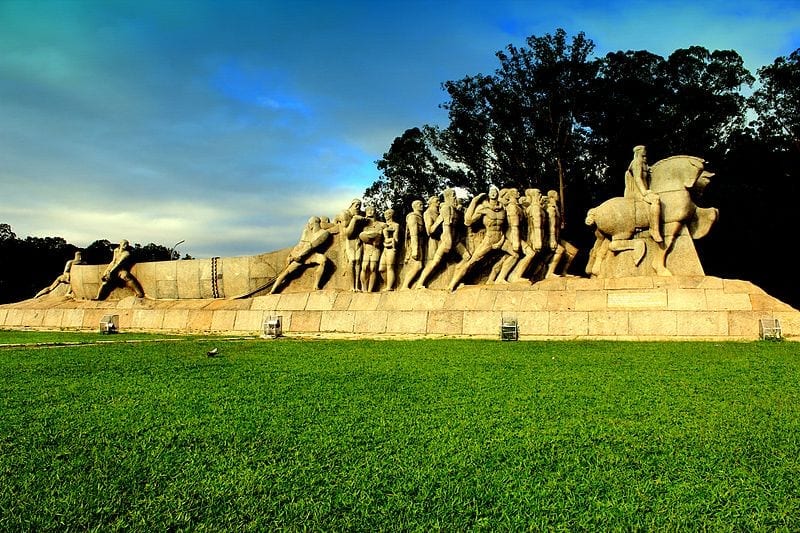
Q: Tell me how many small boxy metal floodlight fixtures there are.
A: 4